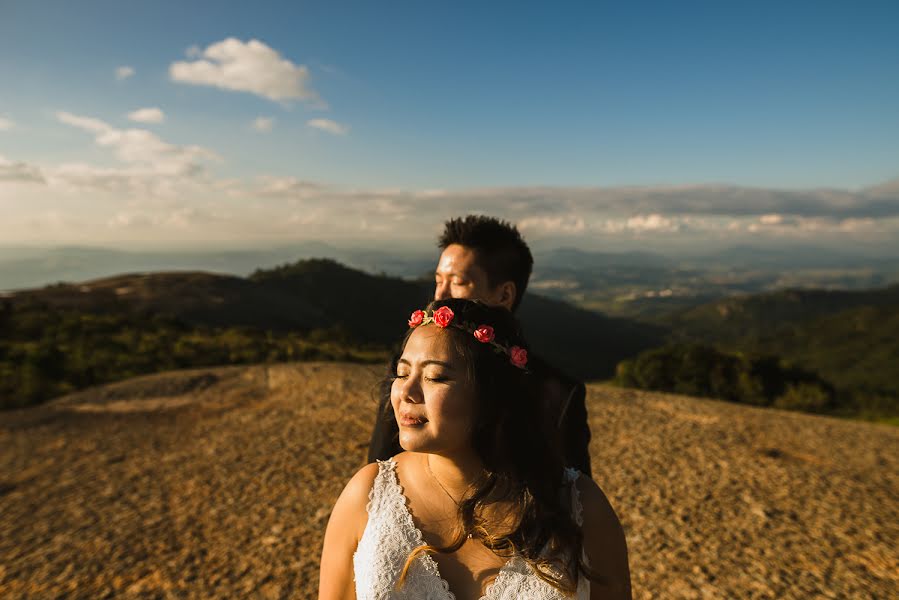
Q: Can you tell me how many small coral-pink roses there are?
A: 4